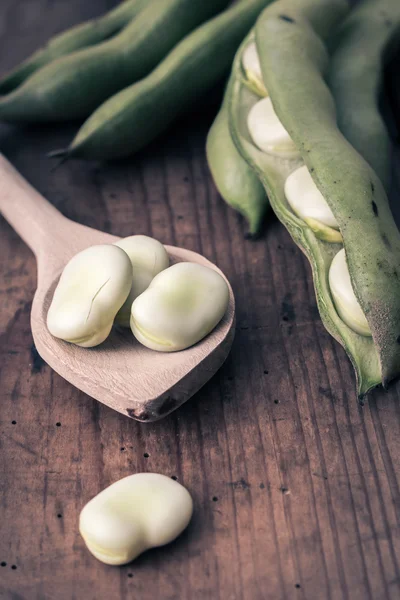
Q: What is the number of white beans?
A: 8